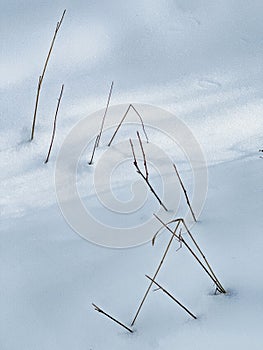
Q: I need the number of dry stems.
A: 11